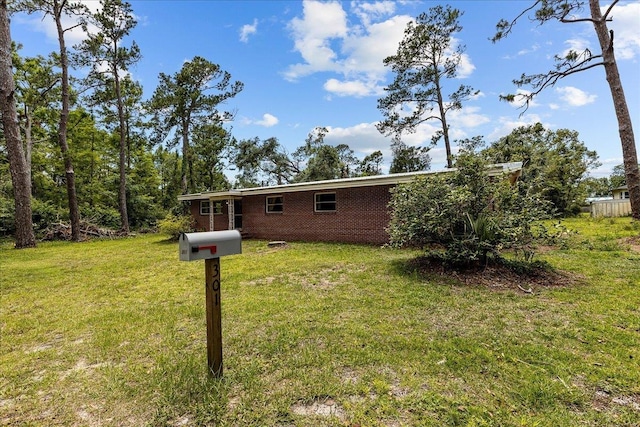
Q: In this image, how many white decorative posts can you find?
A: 2